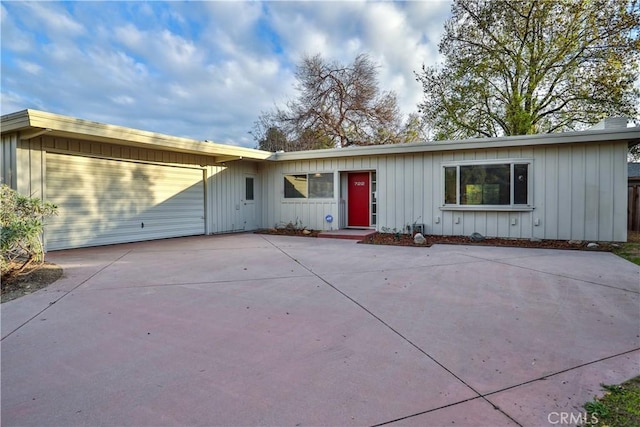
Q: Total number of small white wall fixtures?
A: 4